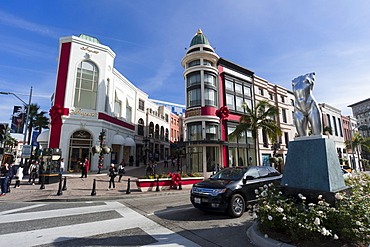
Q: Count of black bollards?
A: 7